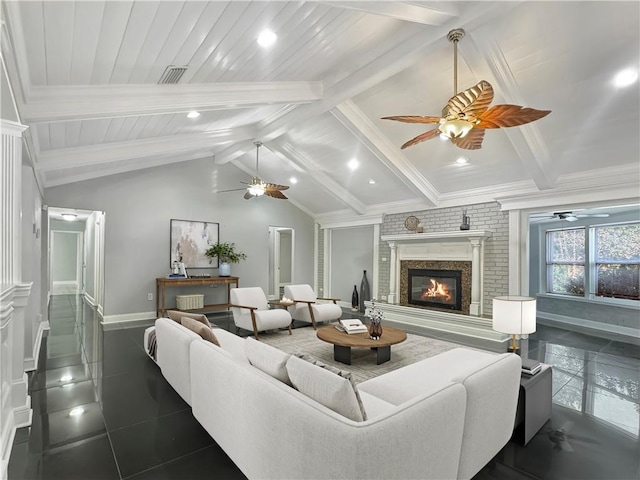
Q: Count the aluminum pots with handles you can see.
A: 0